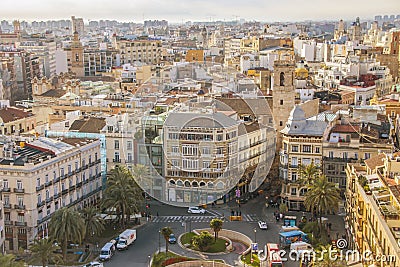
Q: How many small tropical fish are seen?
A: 0